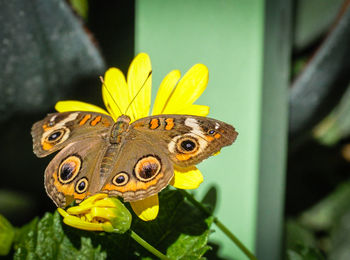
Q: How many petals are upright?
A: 4